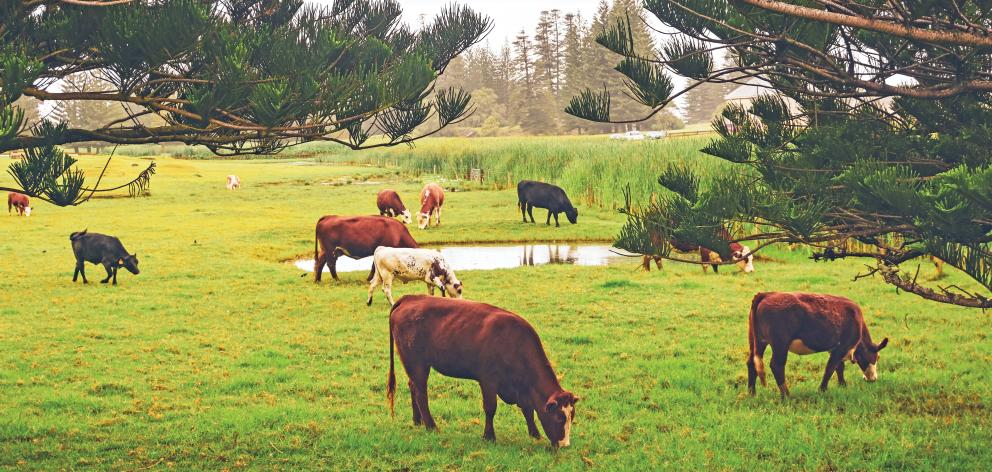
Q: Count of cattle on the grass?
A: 11